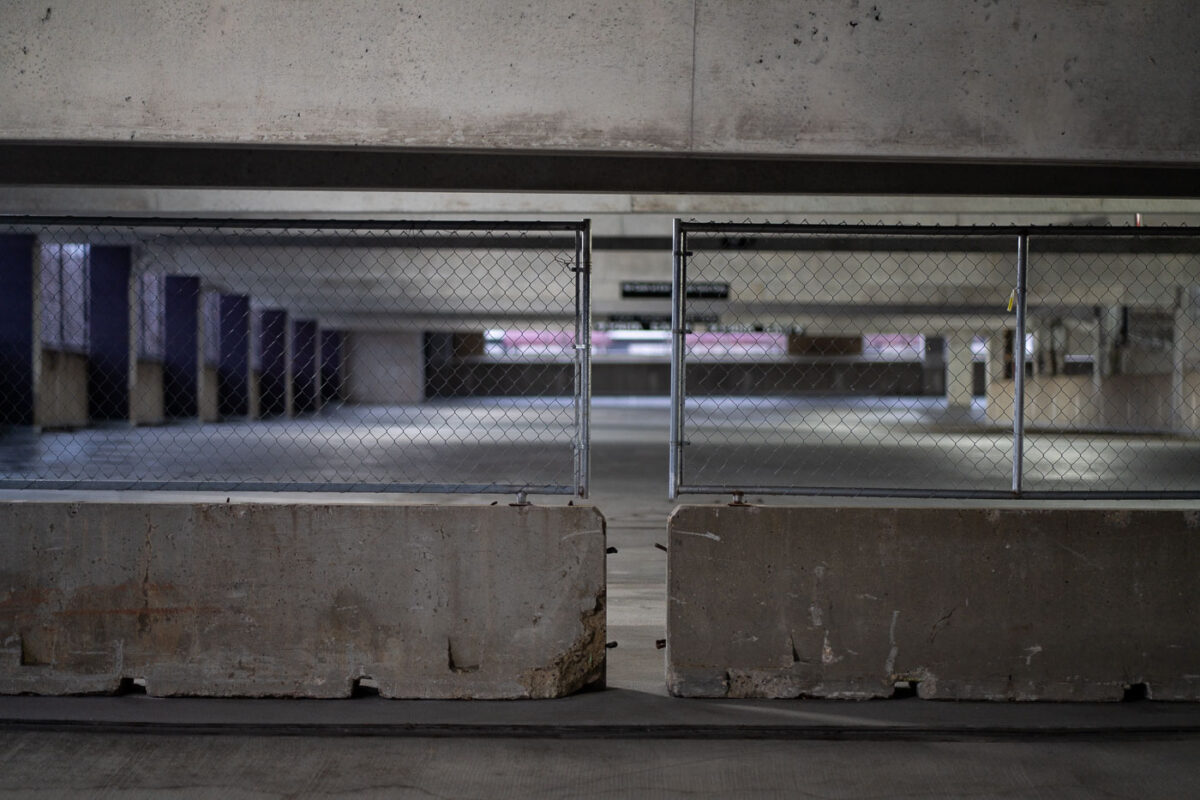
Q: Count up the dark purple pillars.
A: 7